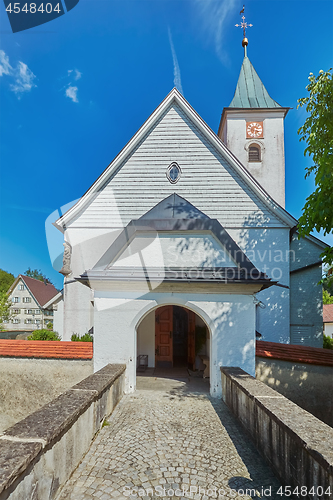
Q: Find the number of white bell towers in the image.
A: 1